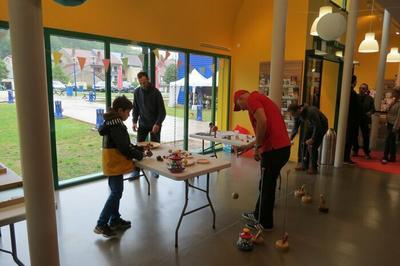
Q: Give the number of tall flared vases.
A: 0